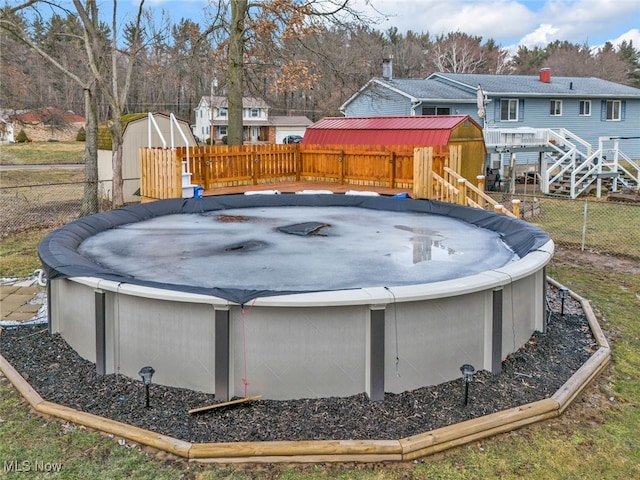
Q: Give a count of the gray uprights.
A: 6